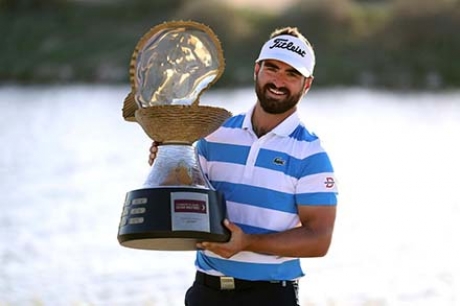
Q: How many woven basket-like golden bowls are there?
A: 1